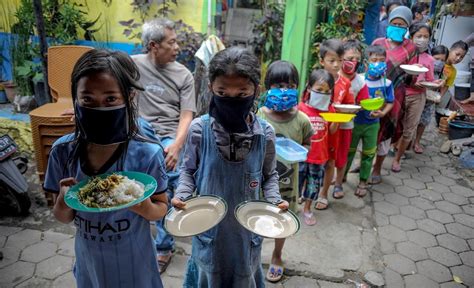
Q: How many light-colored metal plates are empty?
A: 2